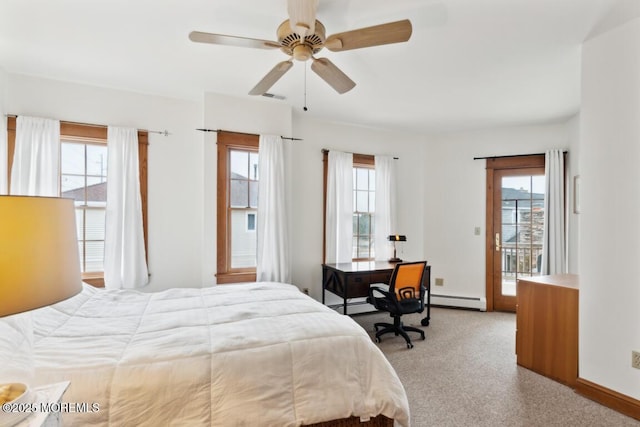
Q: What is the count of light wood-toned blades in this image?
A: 5